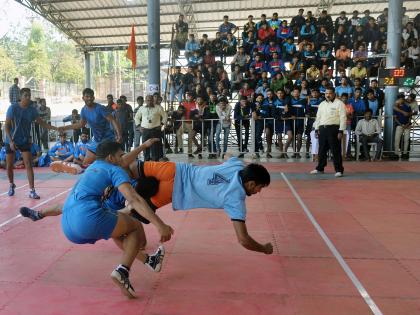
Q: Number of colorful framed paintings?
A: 0